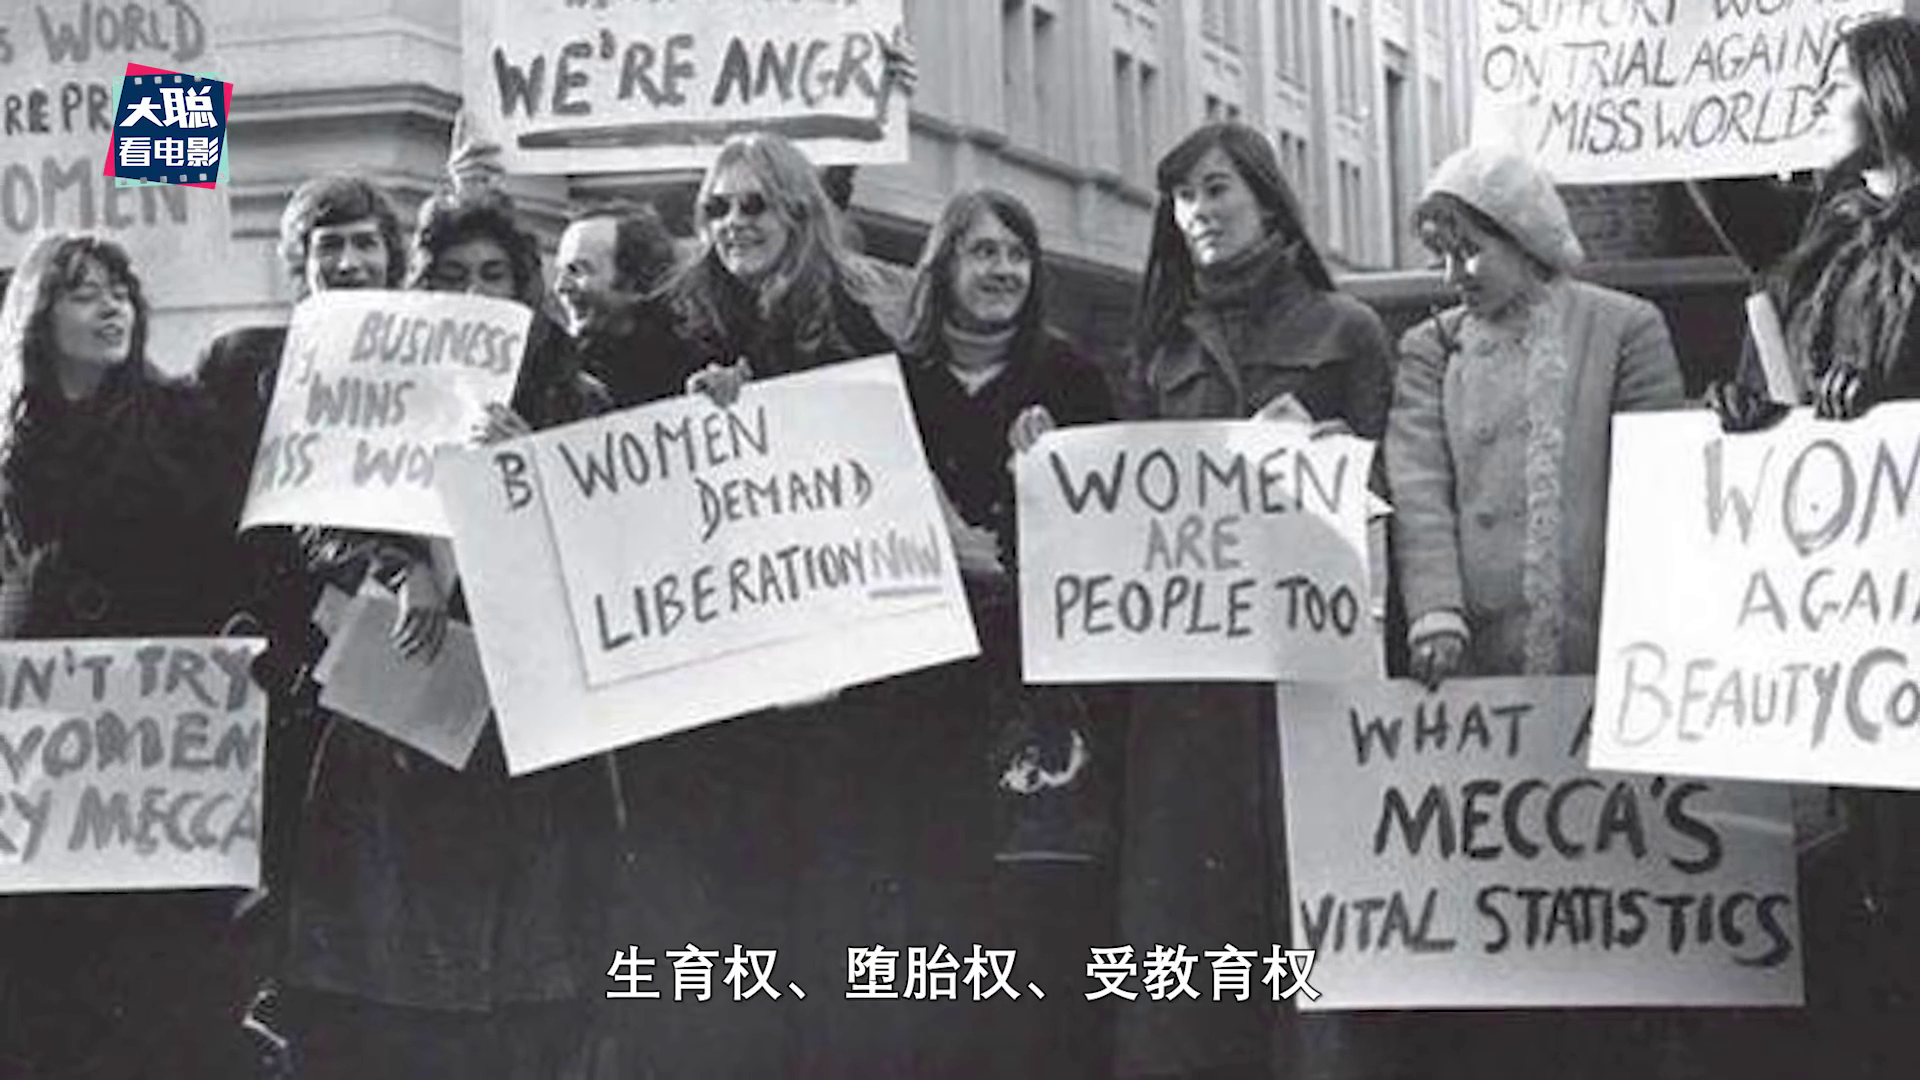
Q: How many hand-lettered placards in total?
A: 9